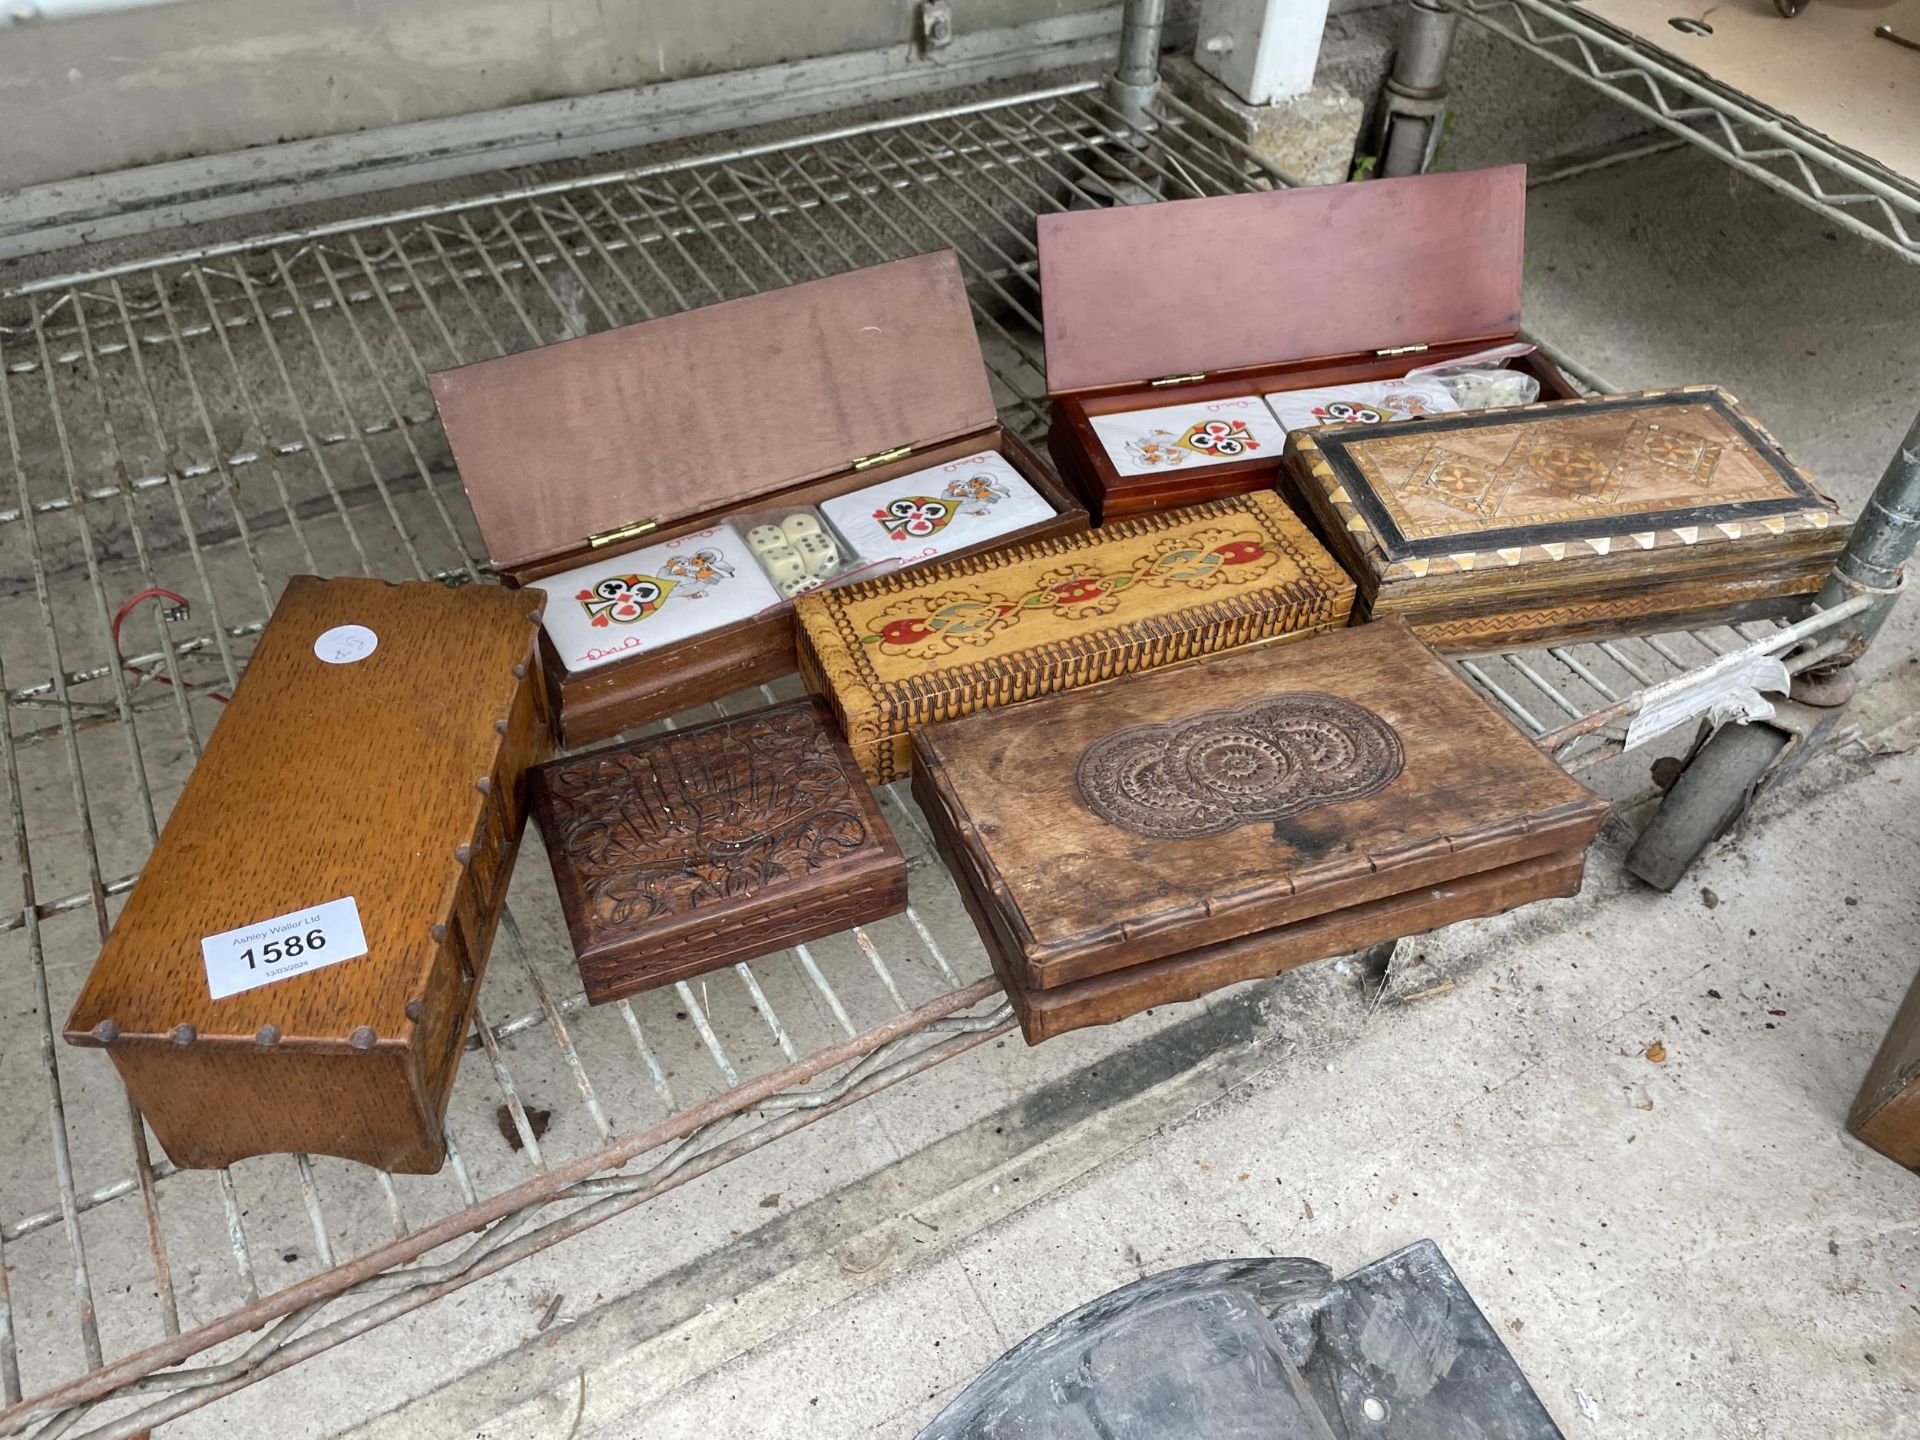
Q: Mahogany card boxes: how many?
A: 2